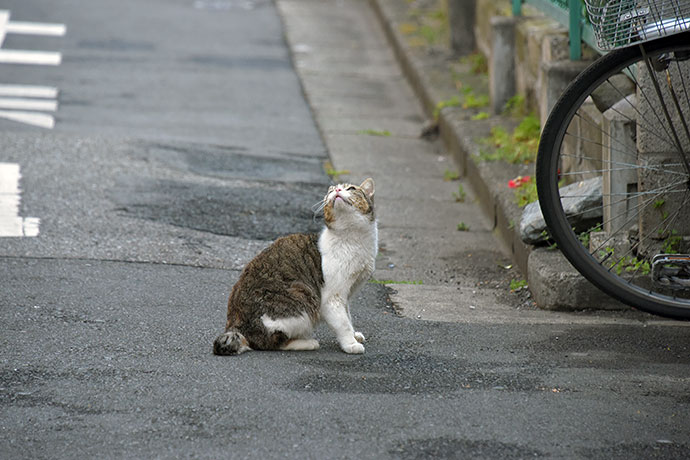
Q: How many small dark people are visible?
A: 0